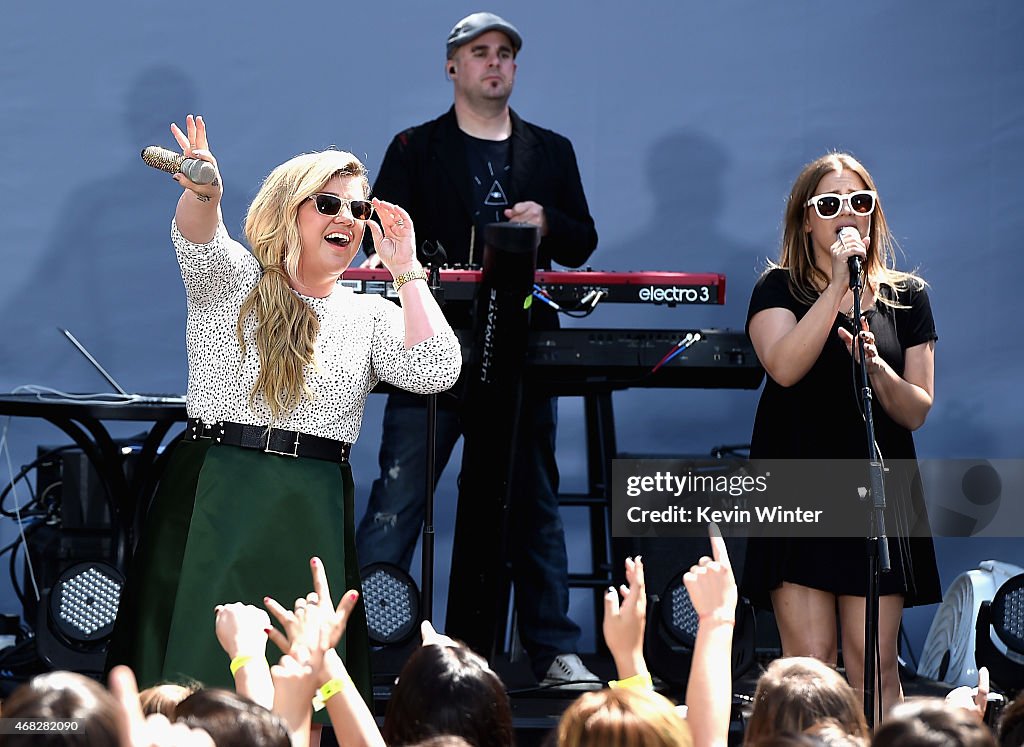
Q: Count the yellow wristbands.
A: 3